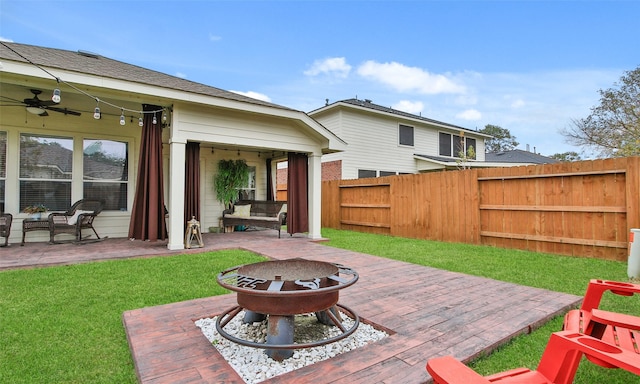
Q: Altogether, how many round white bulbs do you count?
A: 6